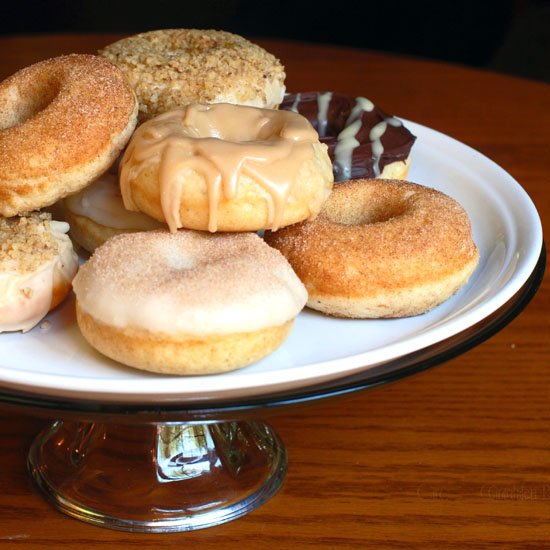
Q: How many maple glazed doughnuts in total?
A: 1